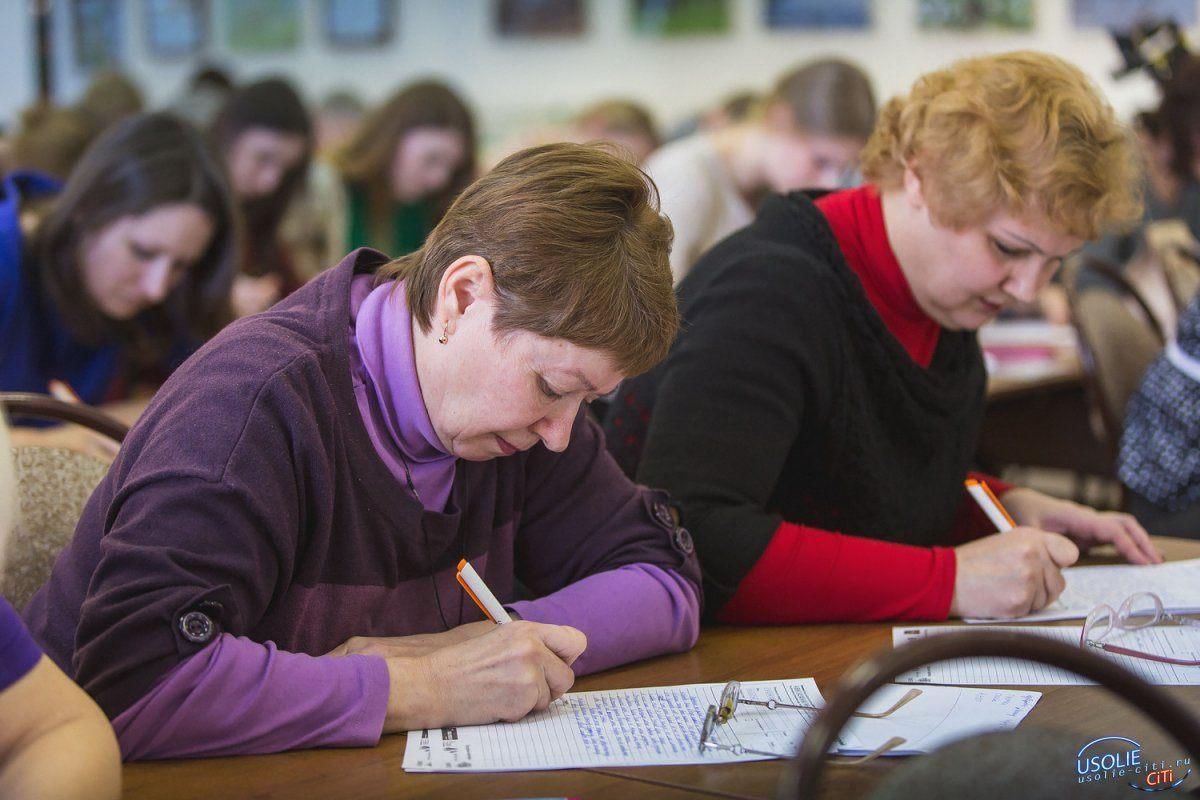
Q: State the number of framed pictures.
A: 9